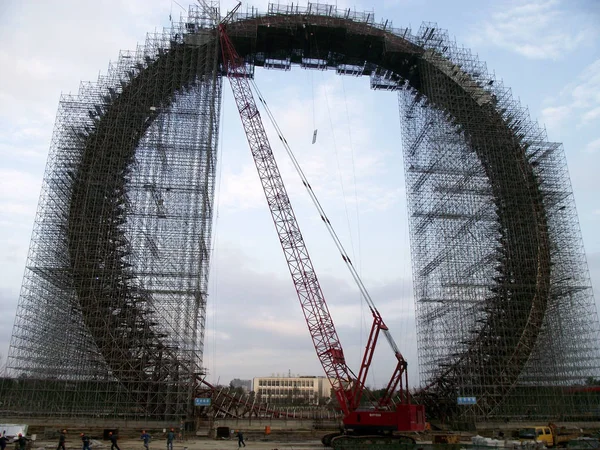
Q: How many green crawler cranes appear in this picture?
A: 0